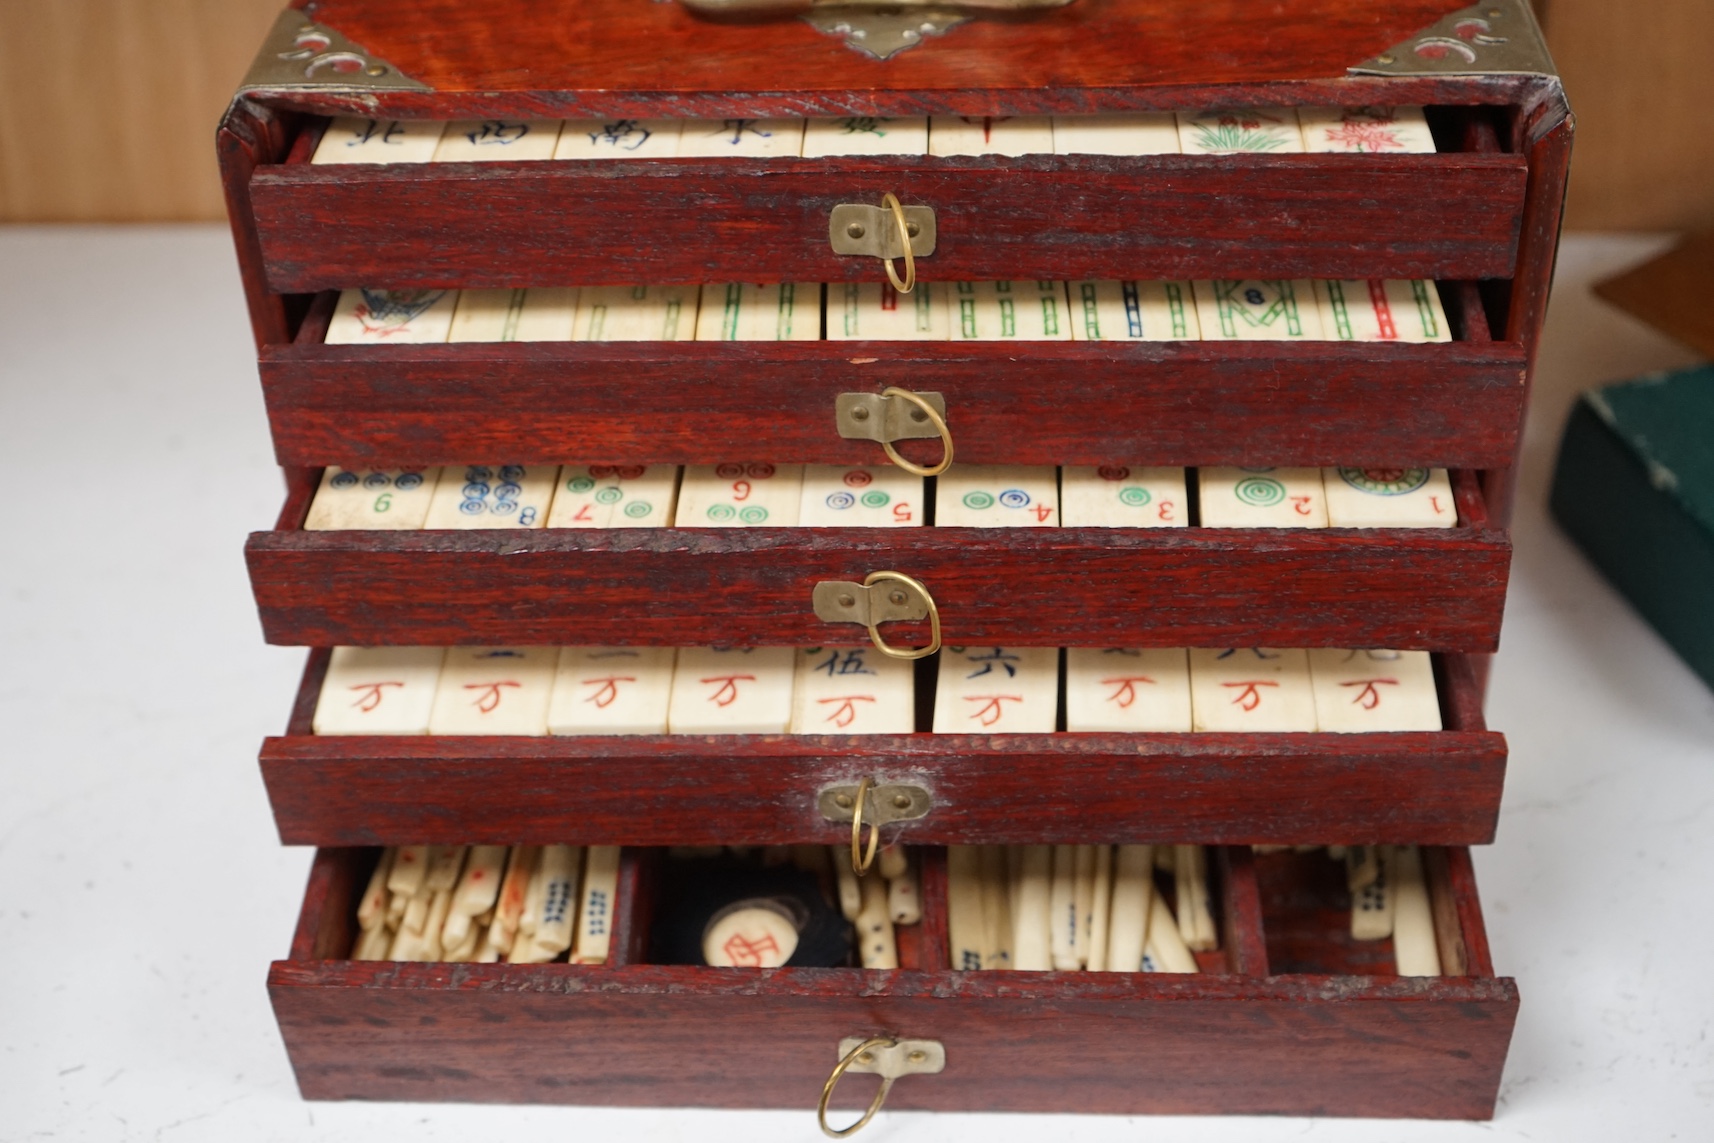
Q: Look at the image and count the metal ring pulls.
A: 5